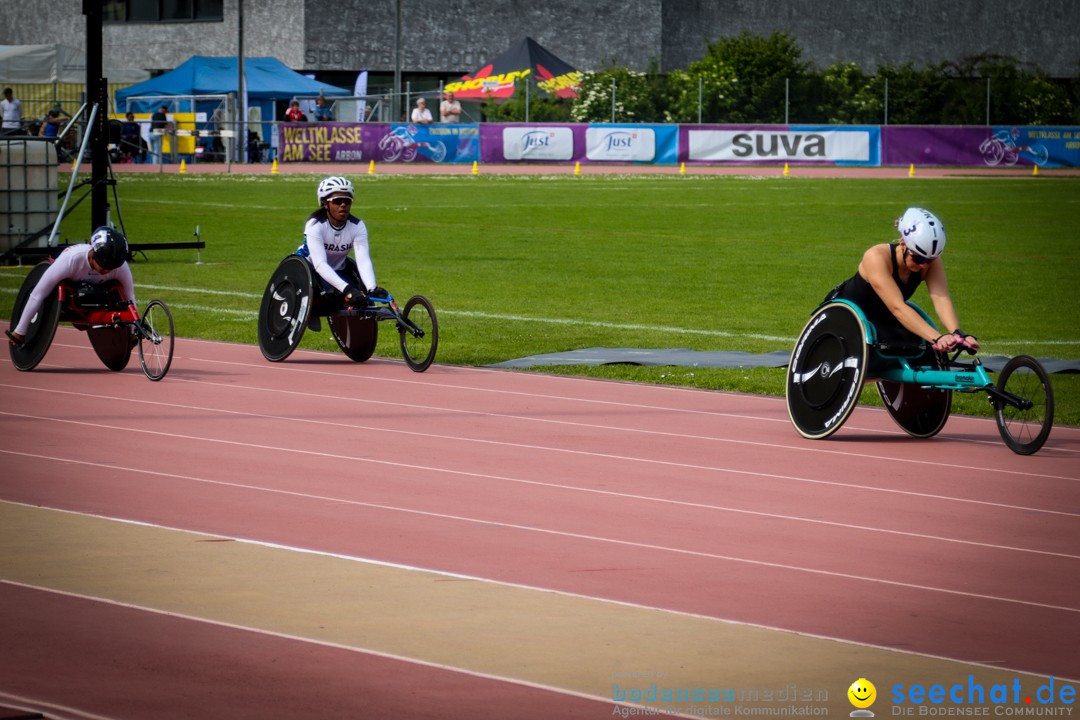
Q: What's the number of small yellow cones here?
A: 10